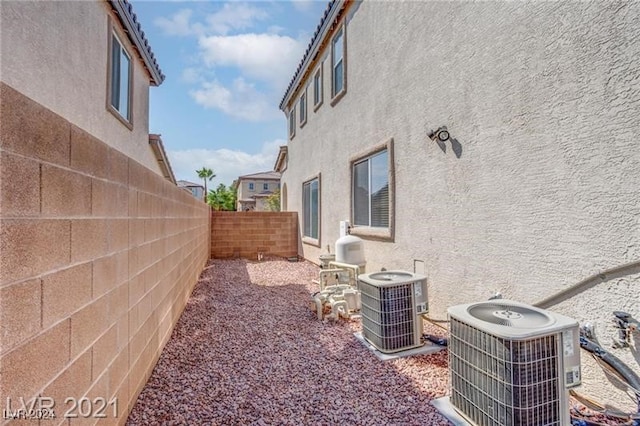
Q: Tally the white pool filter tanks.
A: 1